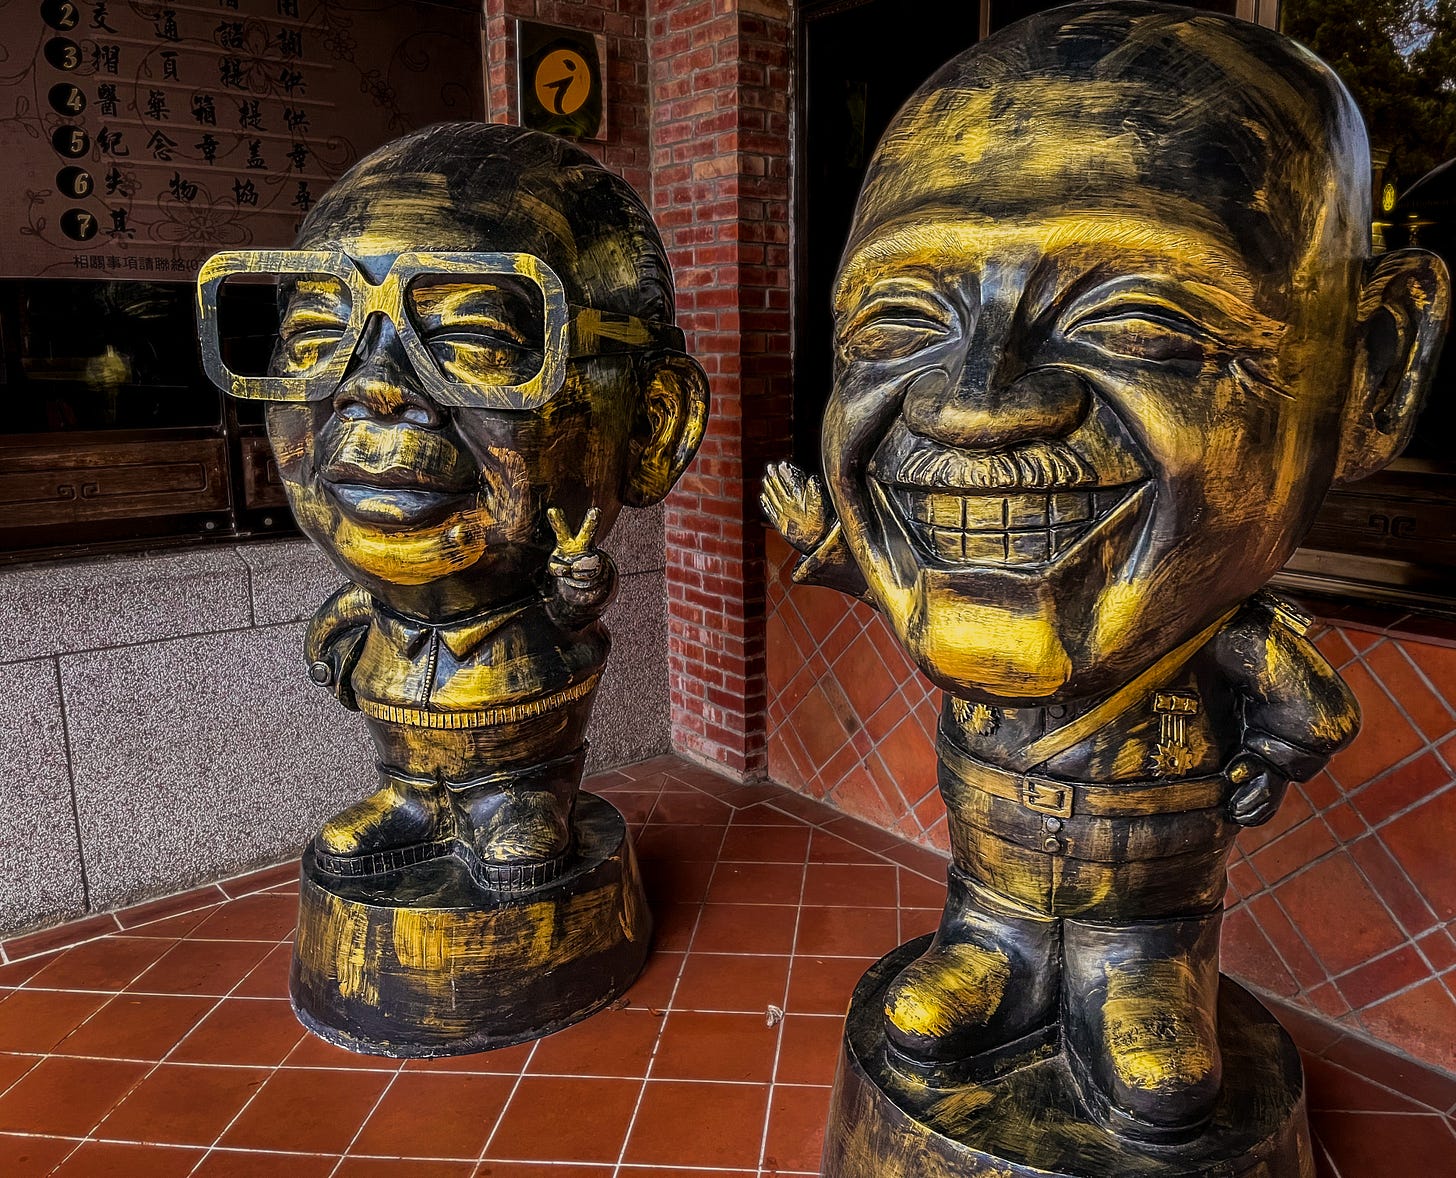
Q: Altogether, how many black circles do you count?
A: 6